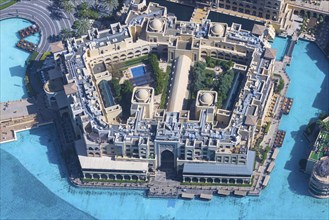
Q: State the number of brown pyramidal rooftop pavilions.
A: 5